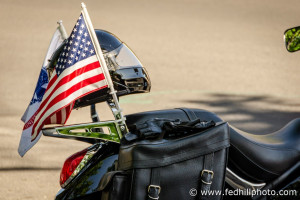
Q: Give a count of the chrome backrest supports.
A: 2